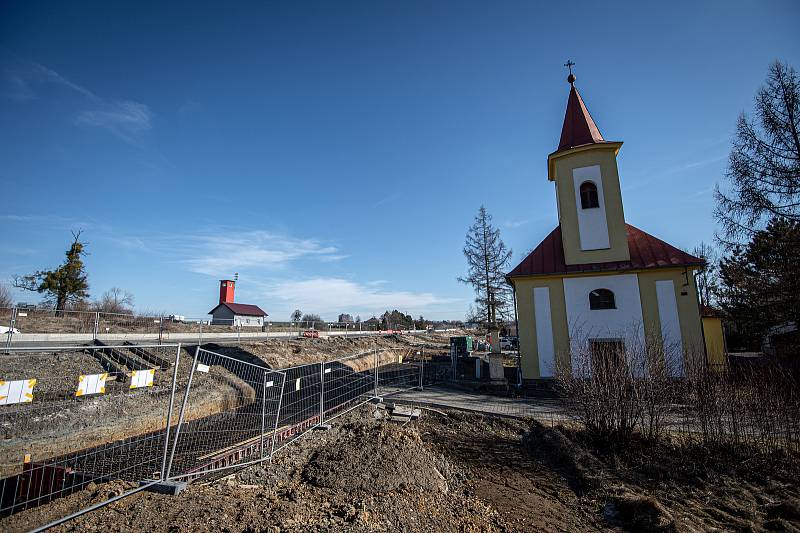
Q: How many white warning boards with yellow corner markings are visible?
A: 3